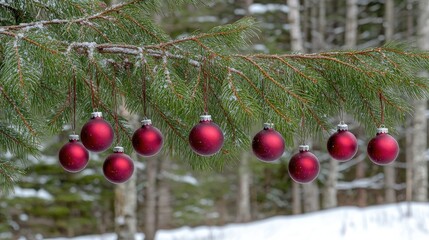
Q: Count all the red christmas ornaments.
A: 9